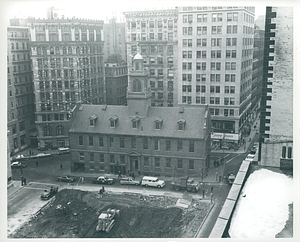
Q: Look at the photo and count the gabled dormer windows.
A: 5